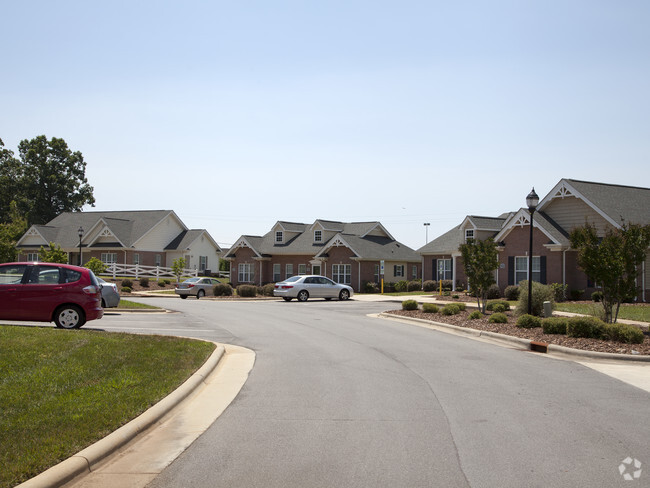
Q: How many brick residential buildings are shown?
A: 3